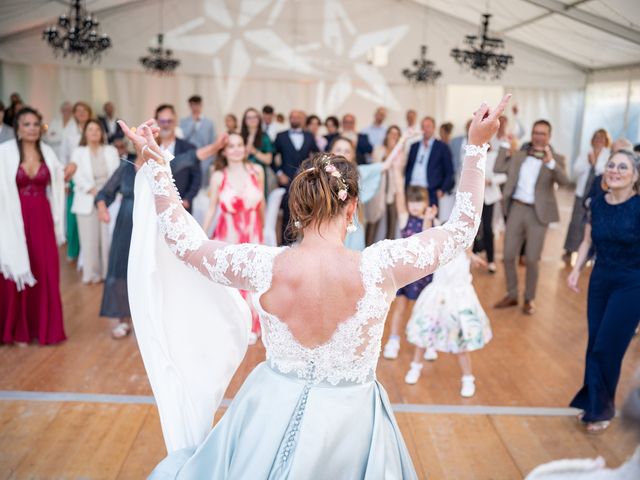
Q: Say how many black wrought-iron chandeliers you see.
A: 4